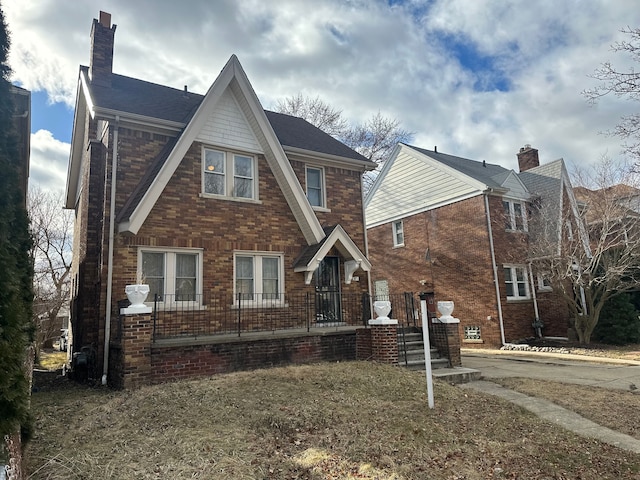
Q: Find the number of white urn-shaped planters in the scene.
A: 3